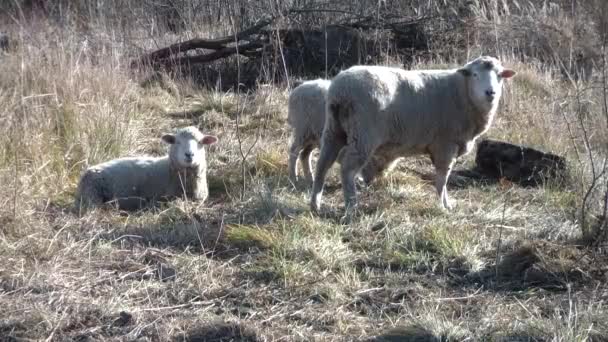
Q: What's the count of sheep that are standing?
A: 2